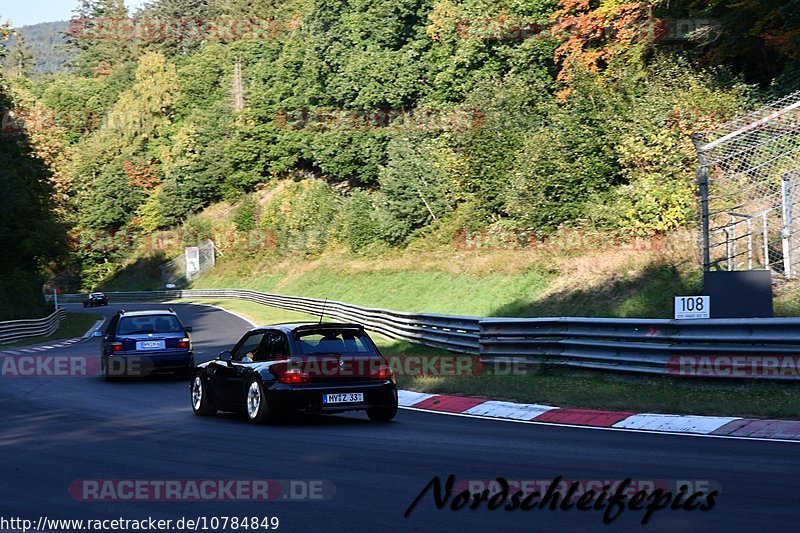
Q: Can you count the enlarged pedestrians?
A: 0